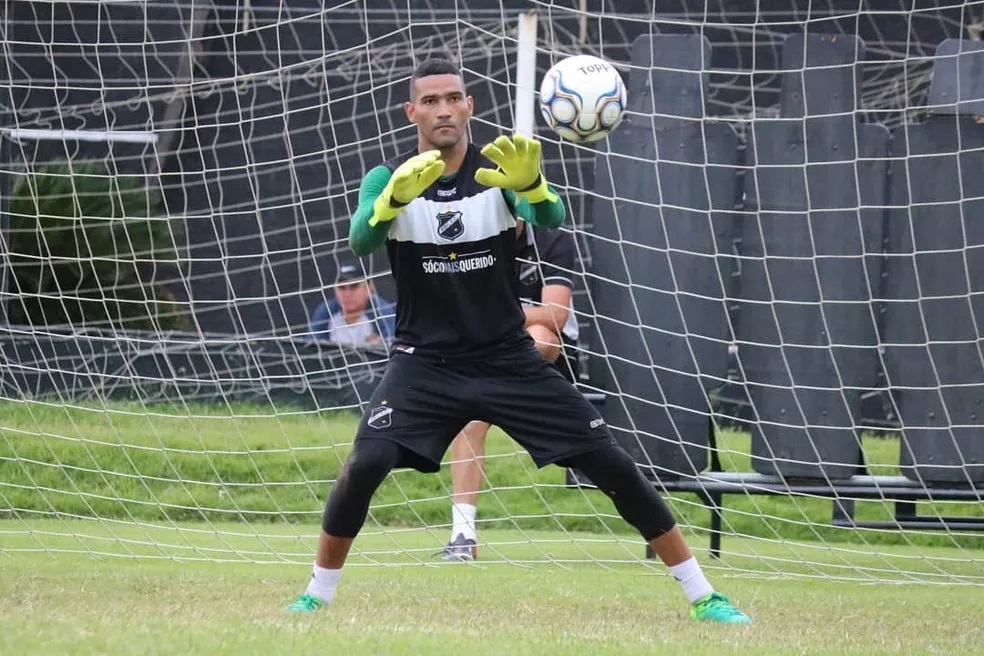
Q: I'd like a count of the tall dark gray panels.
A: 3